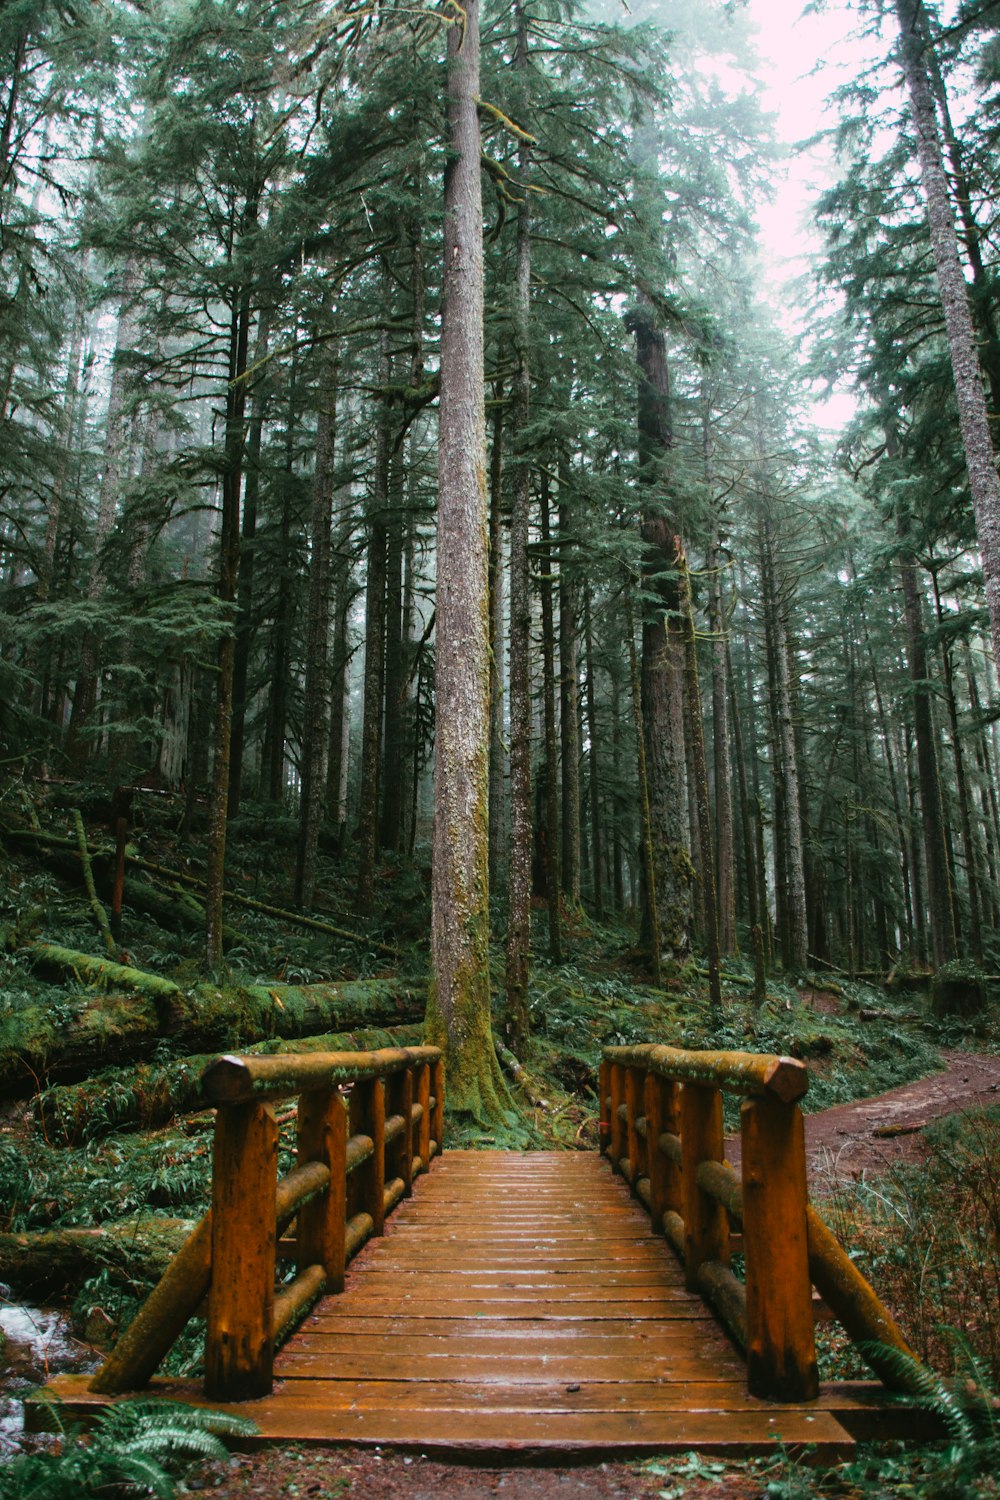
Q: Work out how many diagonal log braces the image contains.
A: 2